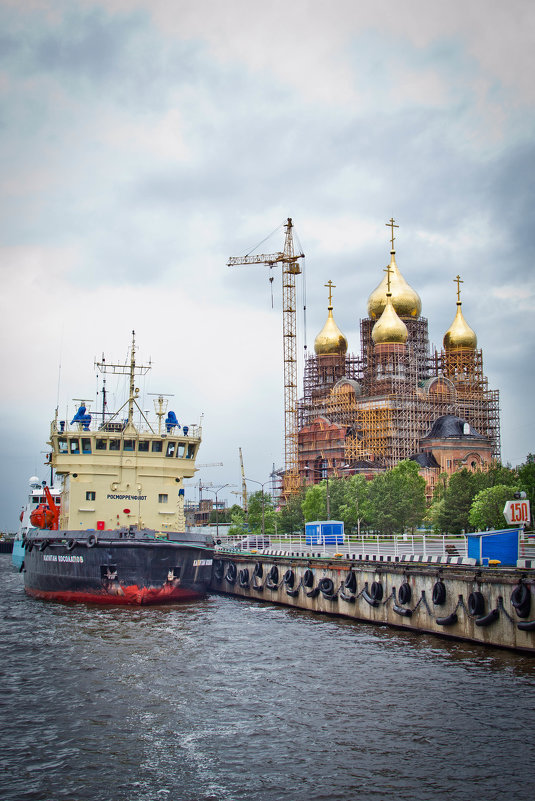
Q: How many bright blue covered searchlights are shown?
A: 2